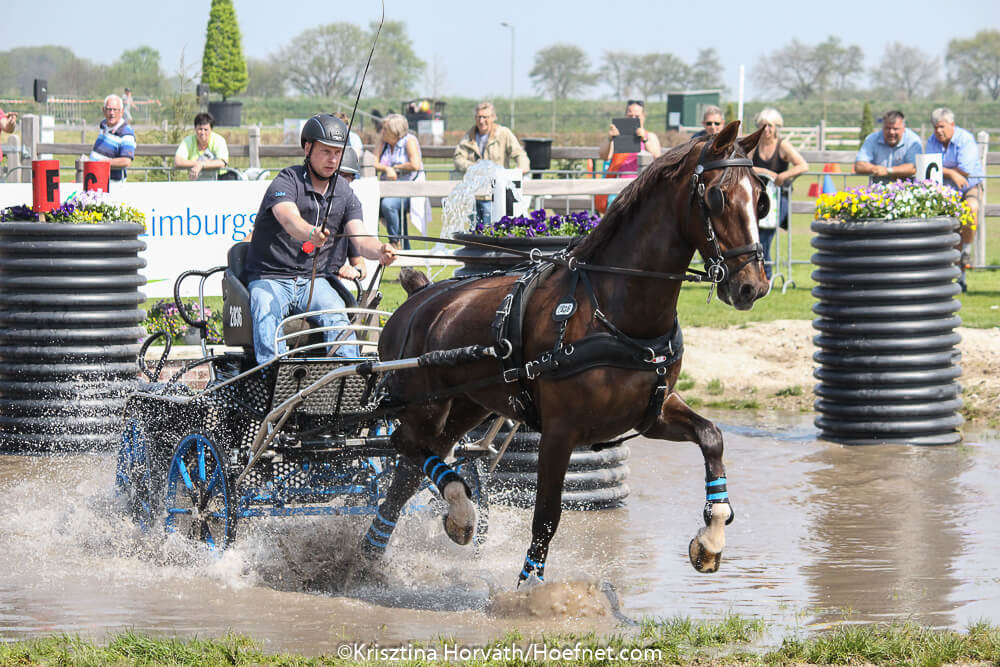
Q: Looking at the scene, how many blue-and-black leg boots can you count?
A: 4